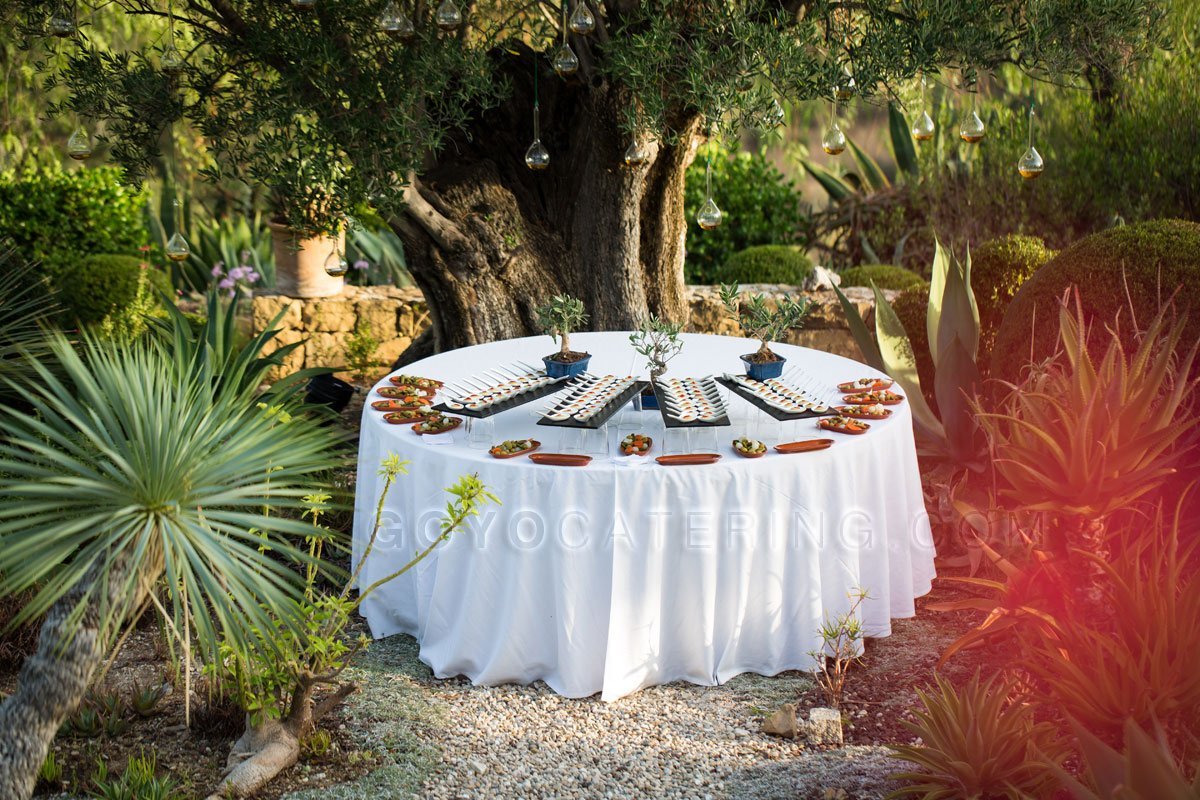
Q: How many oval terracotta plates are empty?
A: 3